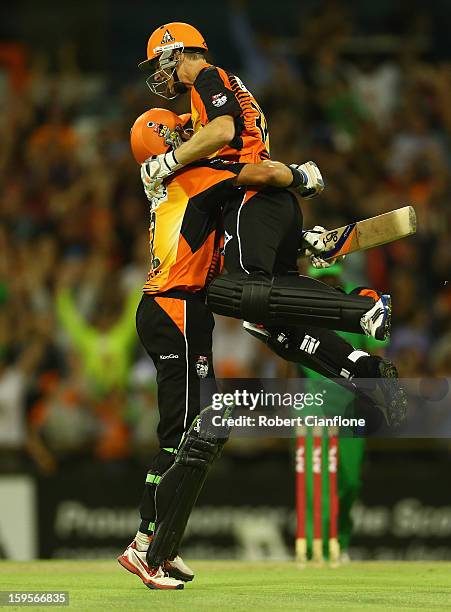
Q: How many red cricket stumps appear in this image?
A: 3